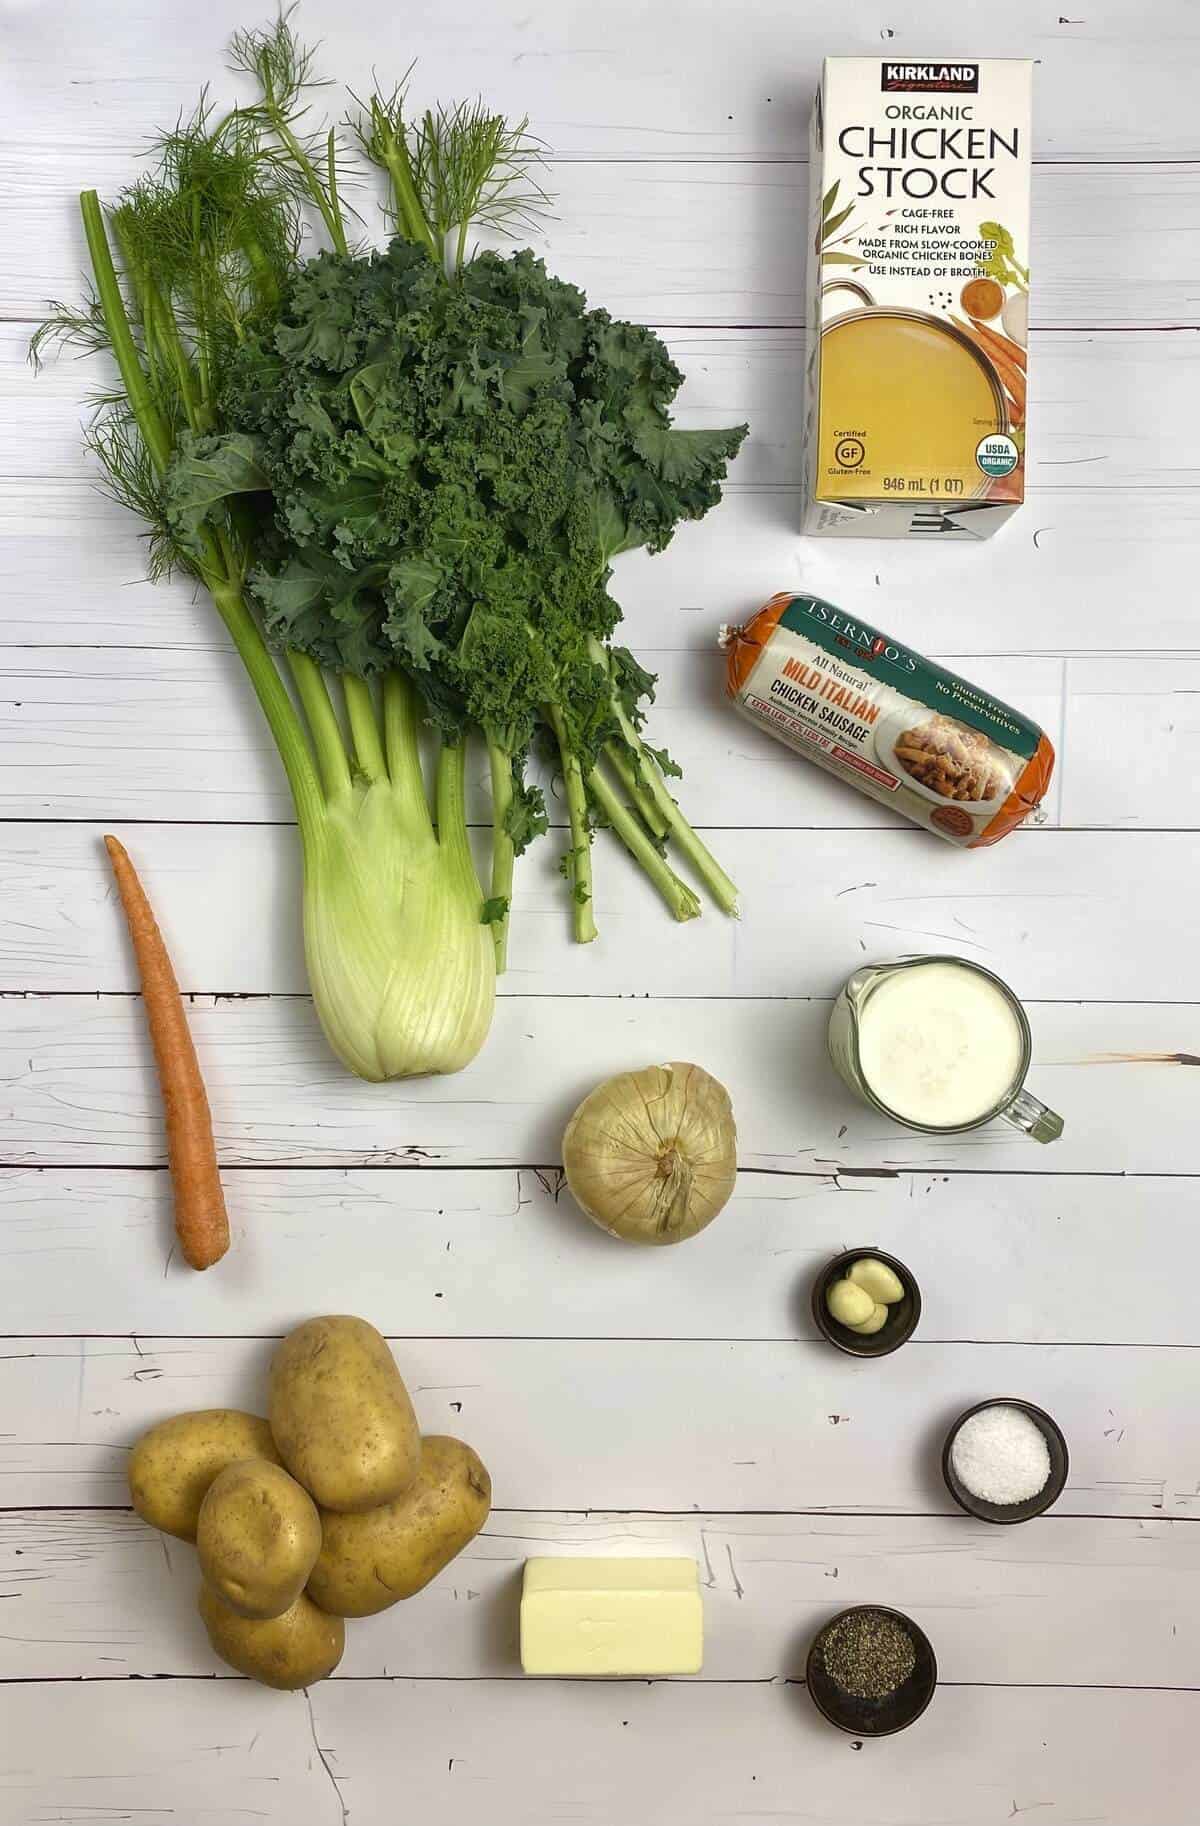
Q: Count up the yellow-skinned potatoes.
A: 5